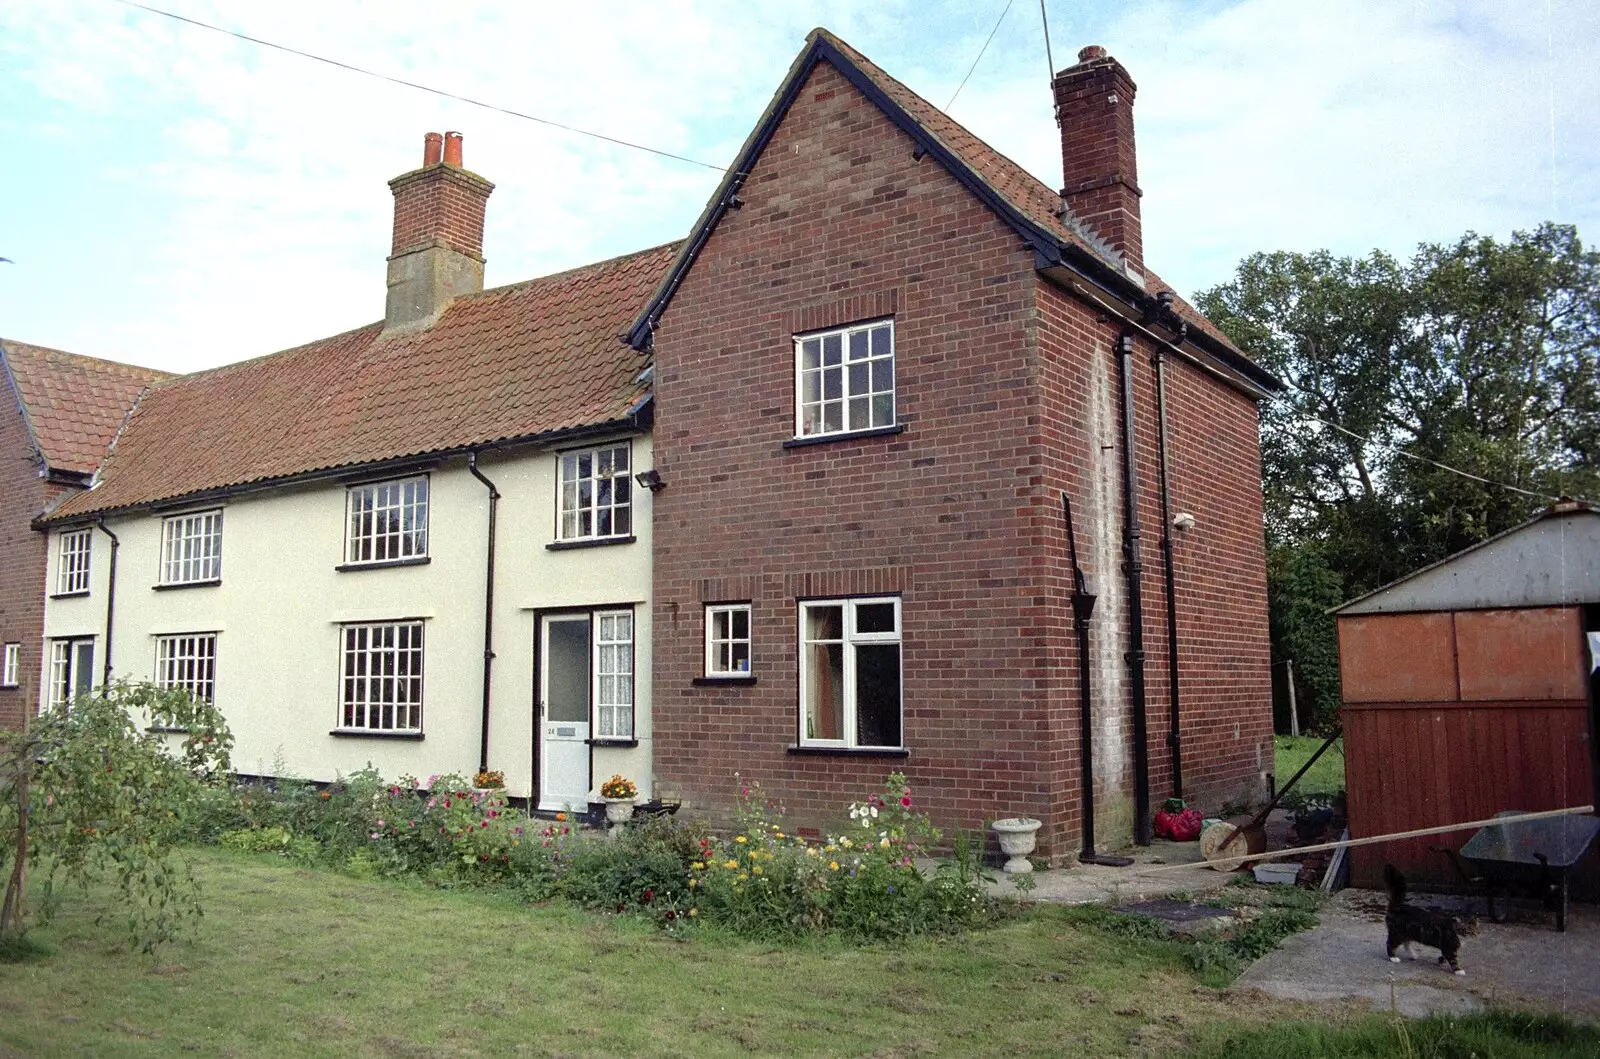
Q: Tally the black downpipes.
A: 5